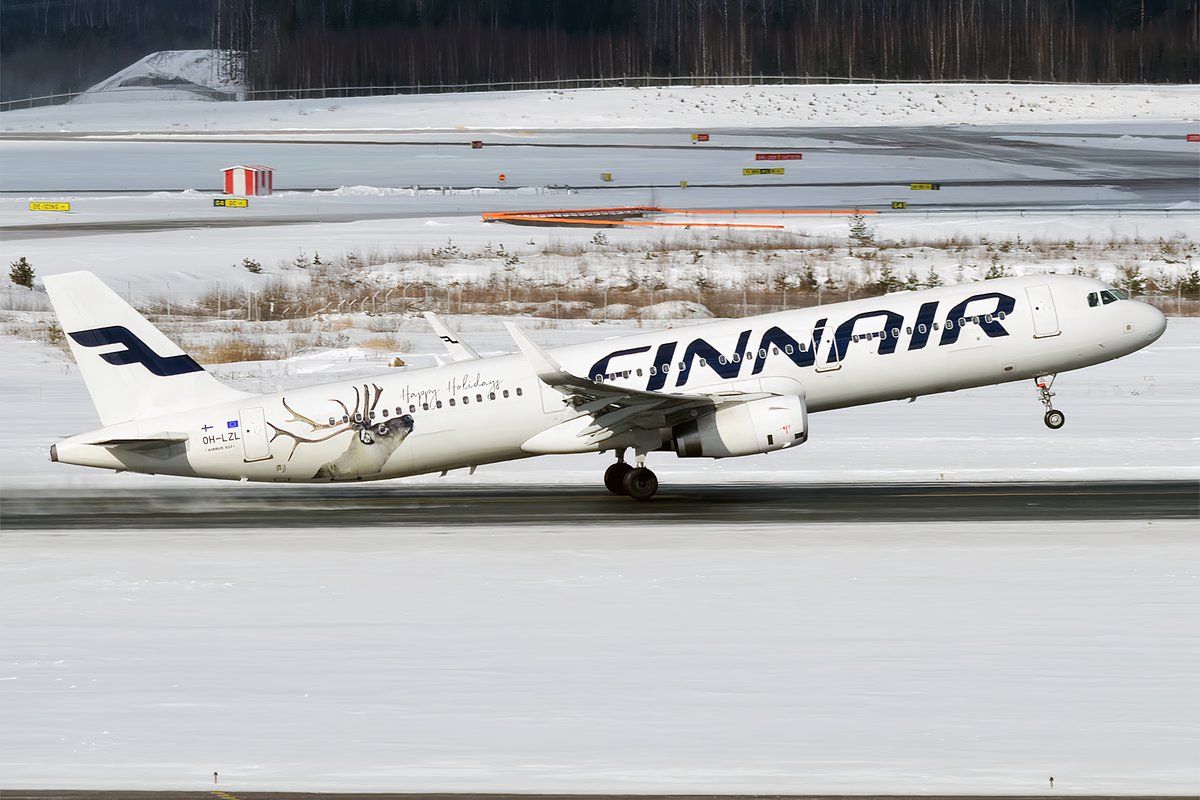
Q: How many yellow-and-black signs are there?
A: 5